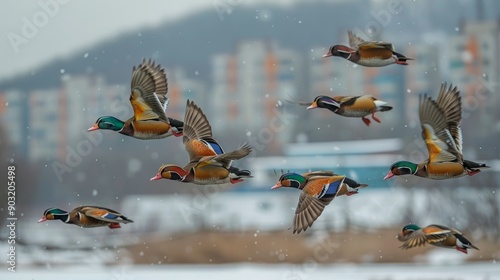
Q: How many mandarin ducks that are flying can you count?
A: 8